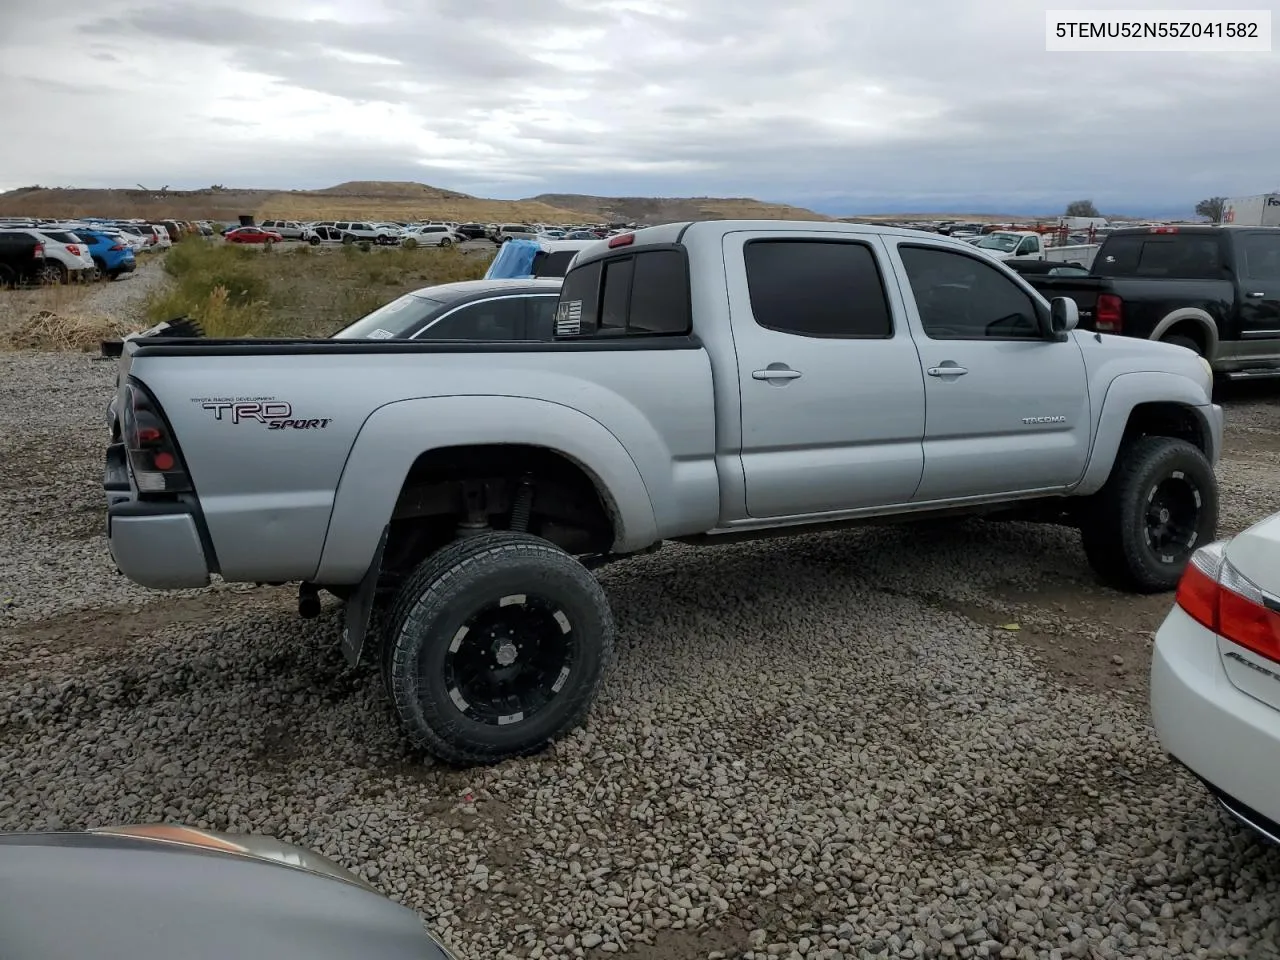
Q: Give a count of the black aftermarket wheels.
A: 2